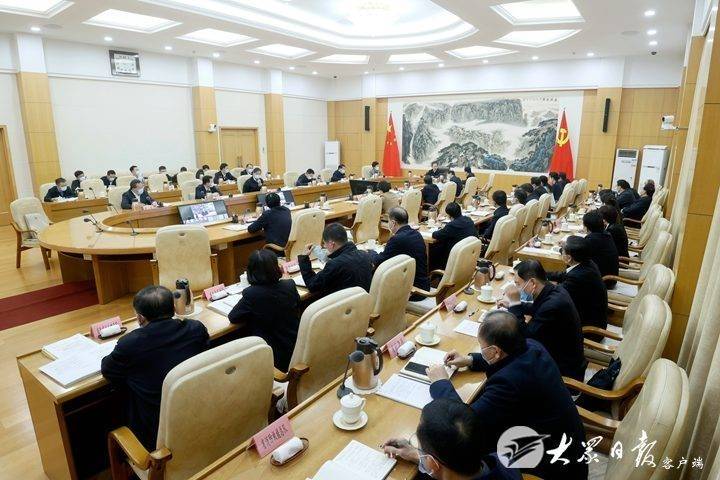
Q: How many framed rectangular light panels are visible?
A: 9